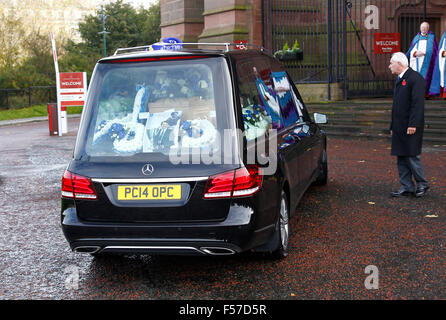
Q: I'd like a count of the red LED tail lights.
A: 2